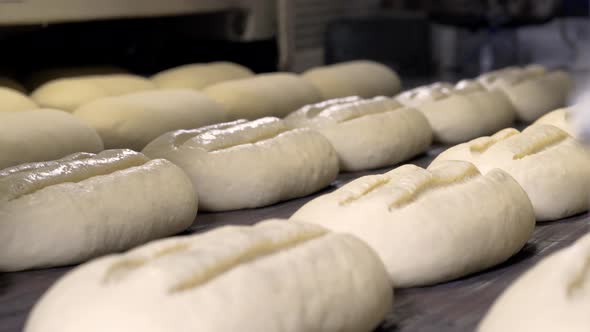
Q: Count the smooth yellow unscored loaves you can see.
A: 7